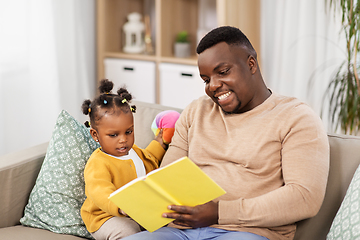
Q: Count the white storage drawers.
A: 2